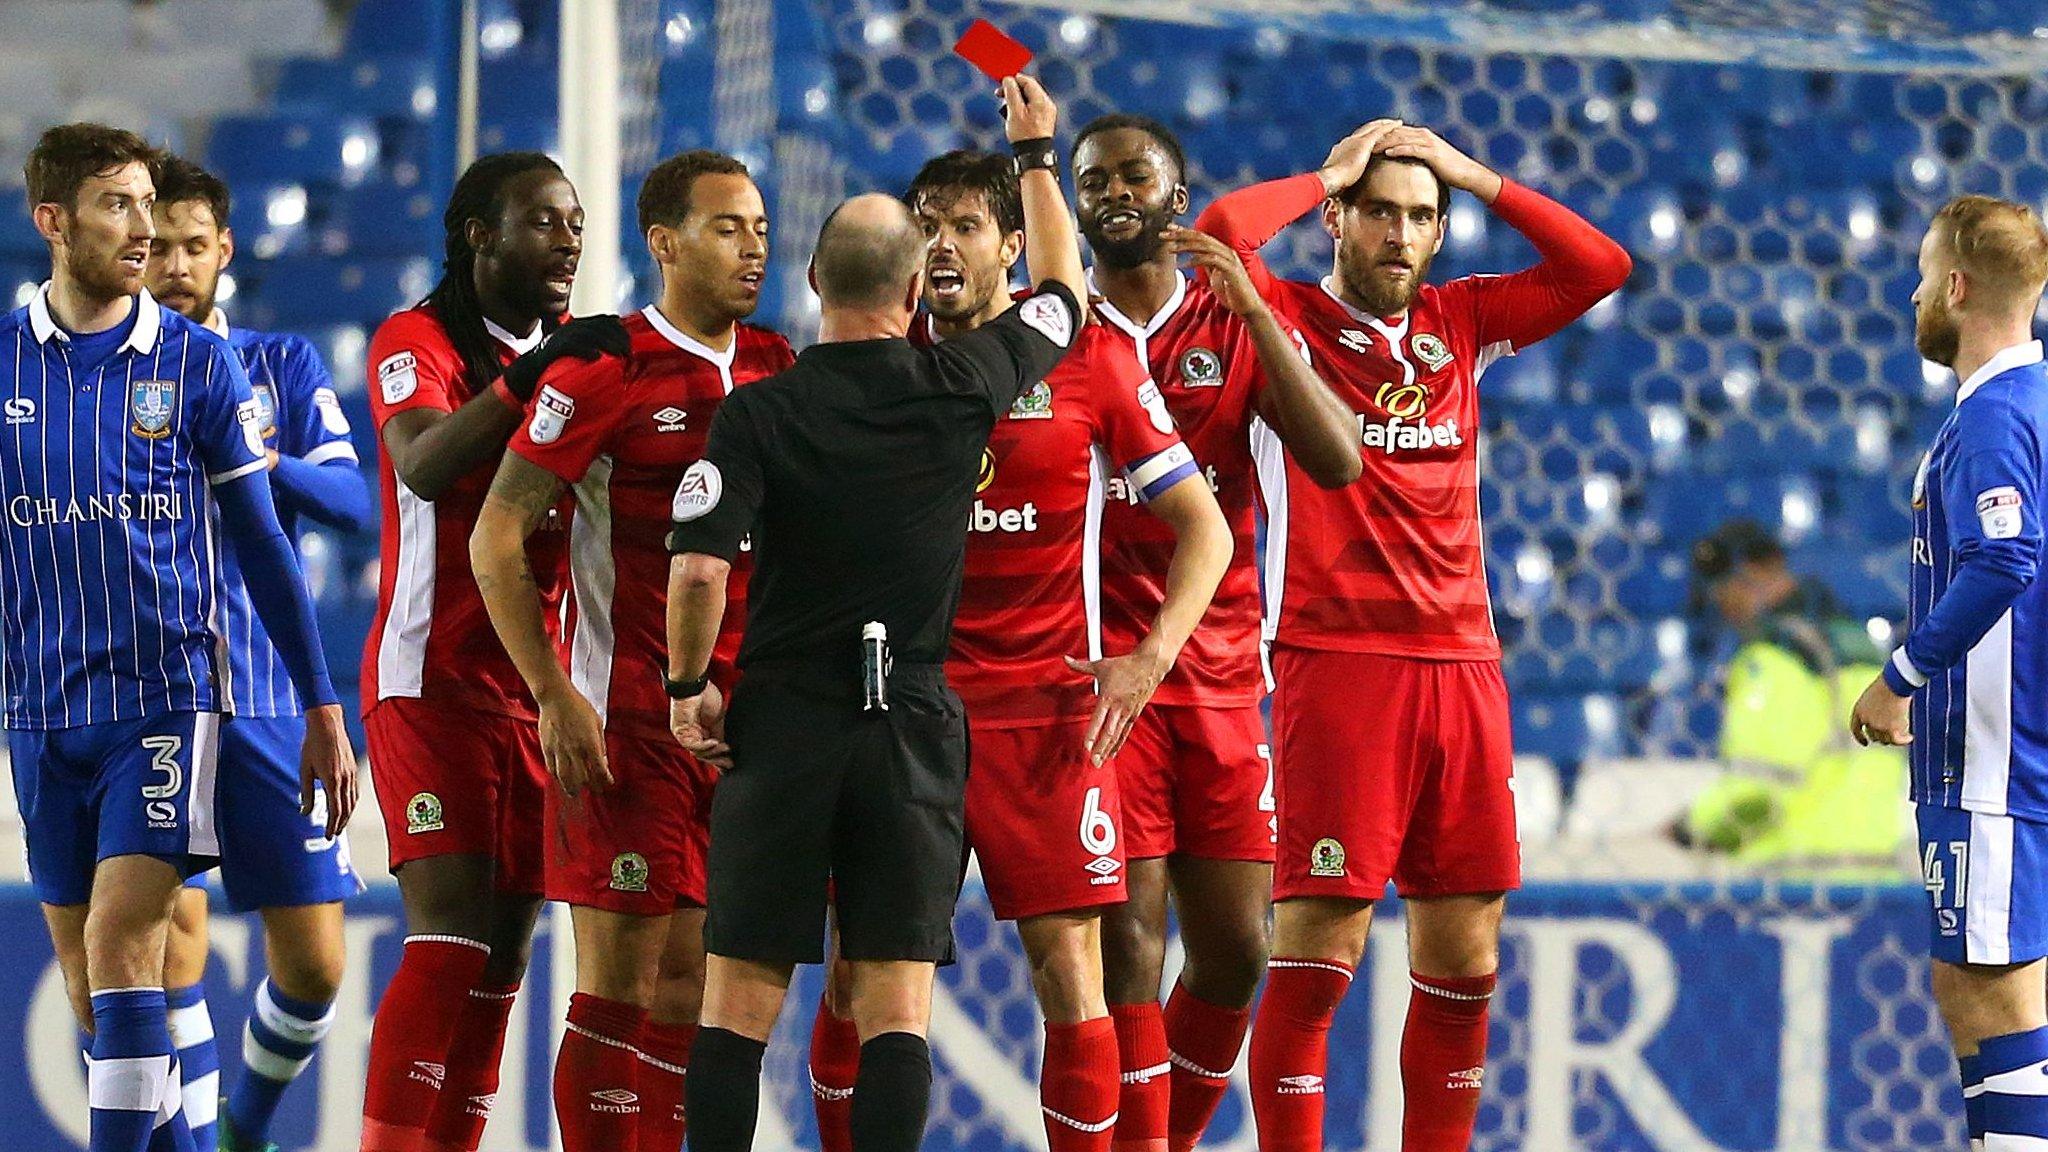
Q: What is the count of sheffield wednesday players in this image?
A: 3